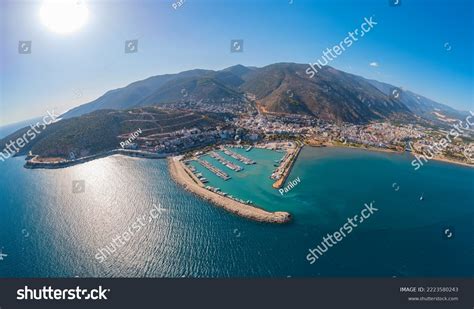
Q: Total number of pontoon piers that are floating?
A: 3